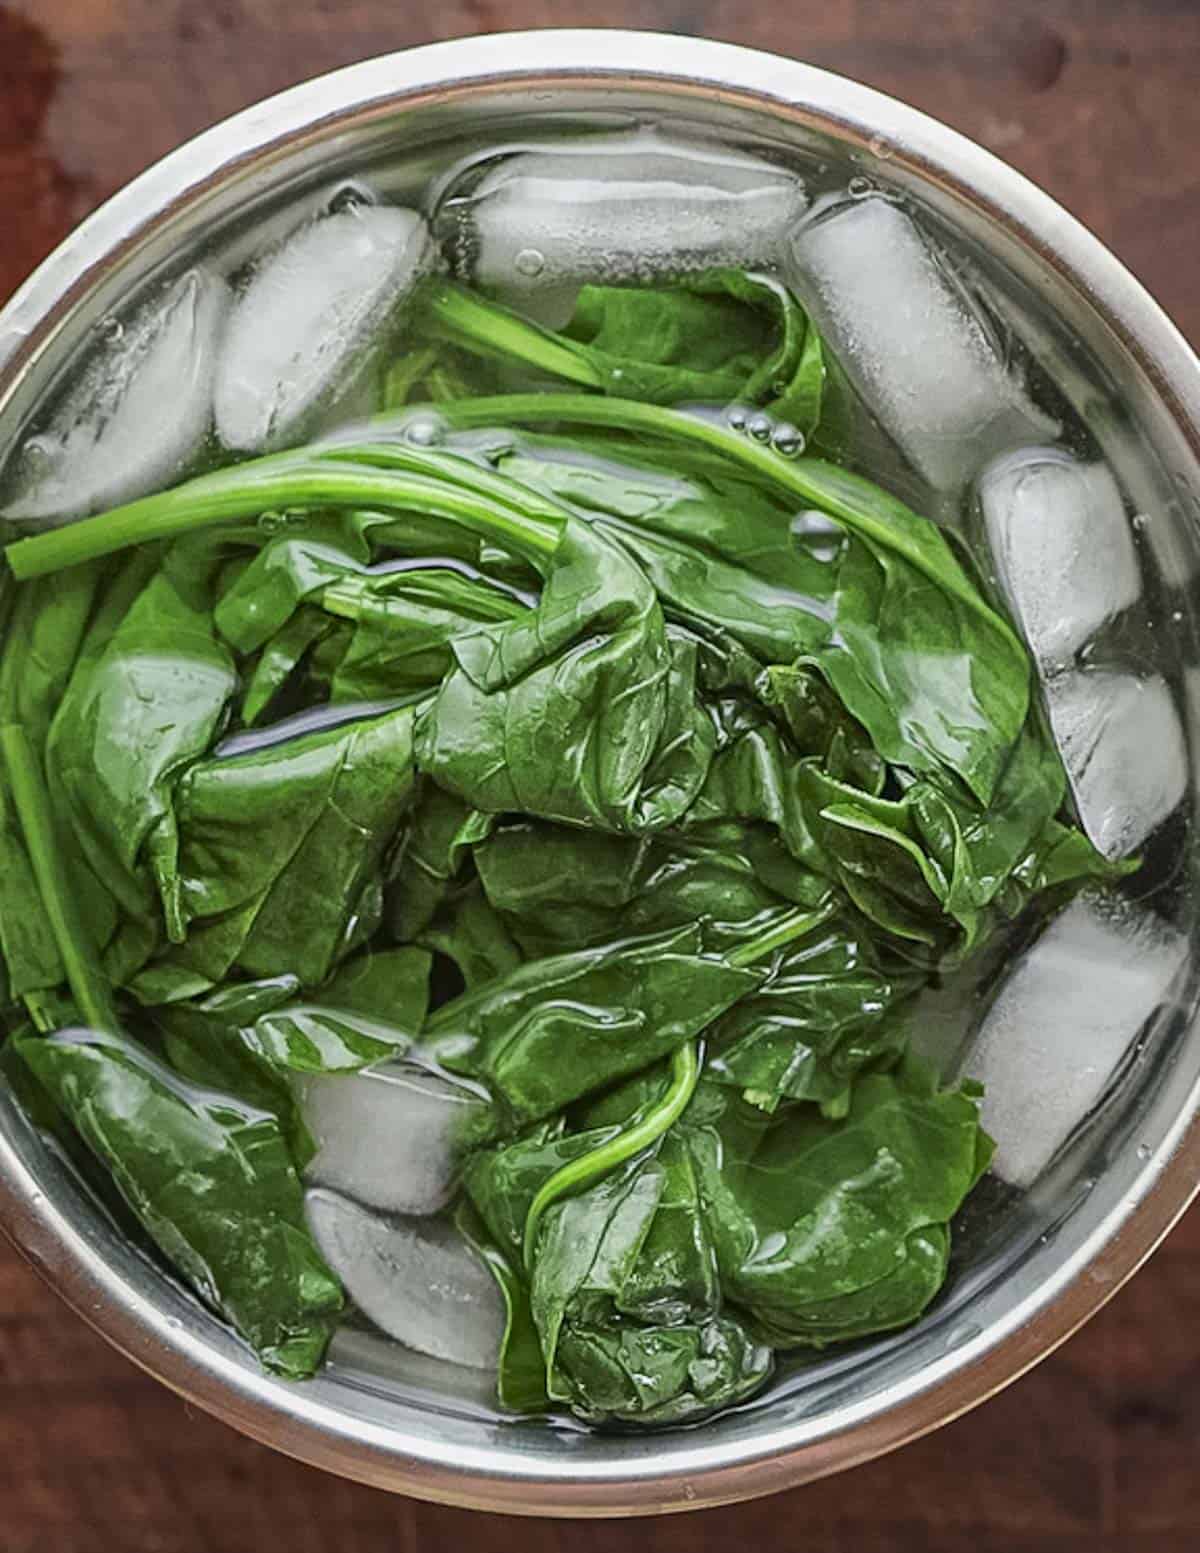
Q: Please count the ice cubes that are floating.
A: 9